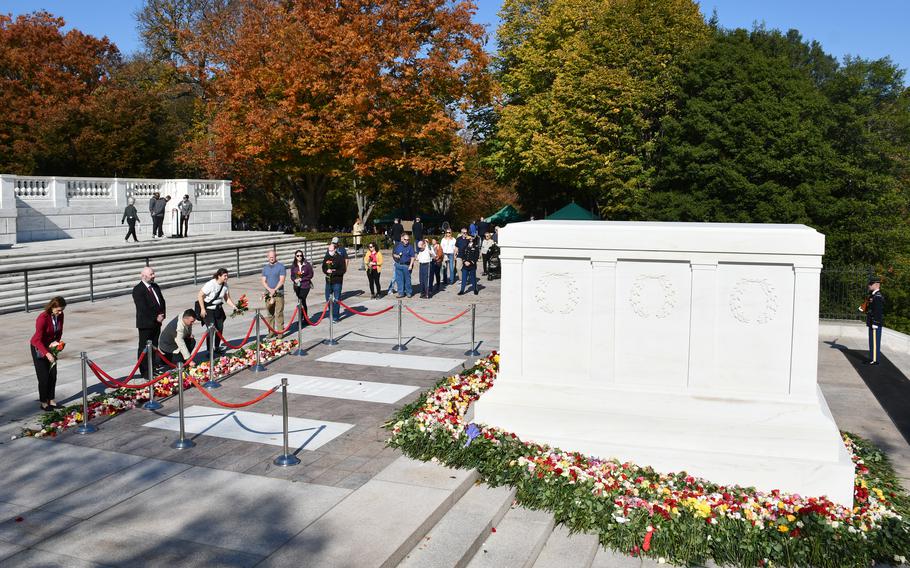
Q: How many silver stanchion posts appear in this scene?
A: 10